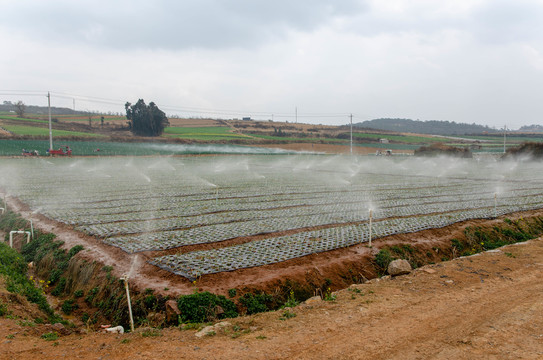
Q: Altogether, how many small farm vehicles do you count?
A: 2